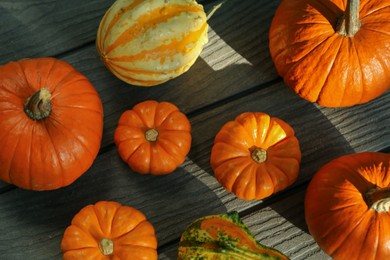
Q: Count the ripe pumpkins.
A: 6